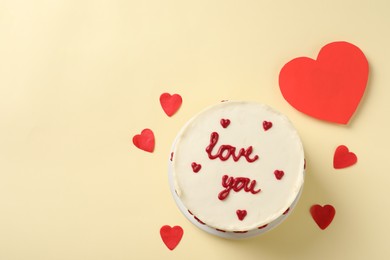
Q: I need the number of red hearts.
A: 11